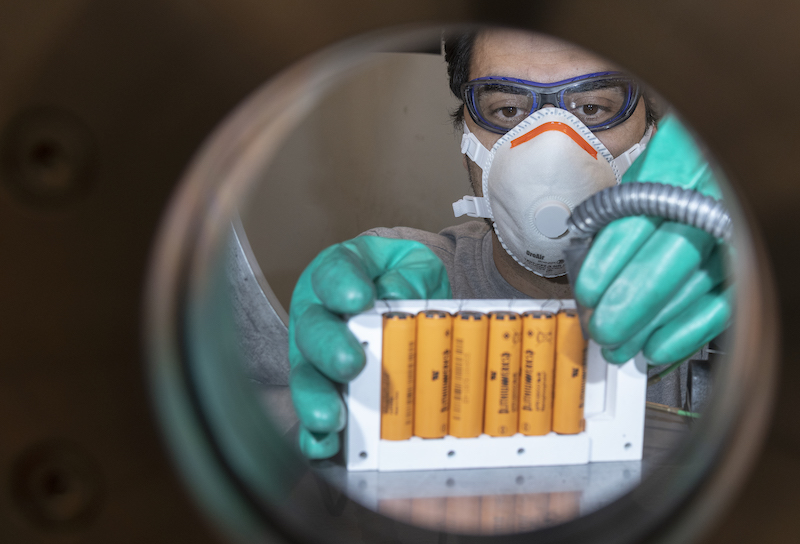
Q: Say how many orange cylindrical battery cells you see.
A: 6